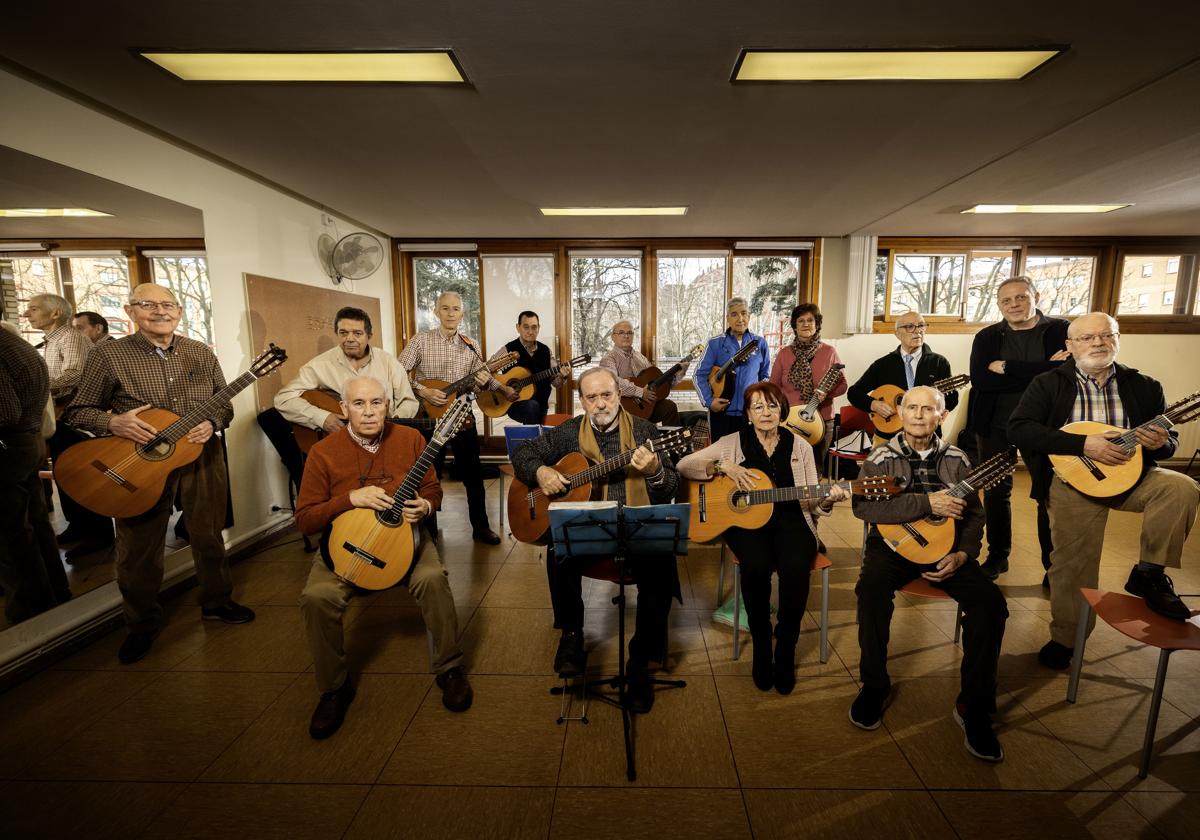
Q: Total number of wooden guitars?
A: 13